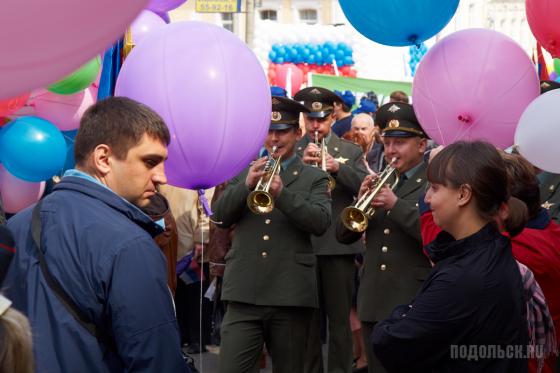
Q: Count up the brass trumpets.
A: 3